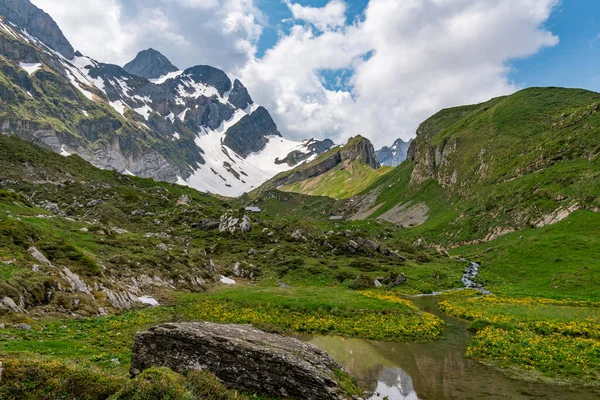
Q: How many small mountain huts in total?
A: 2